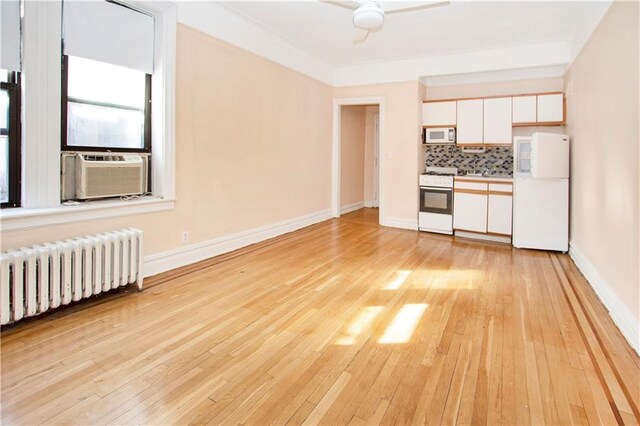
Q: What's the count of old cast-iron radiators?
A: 1